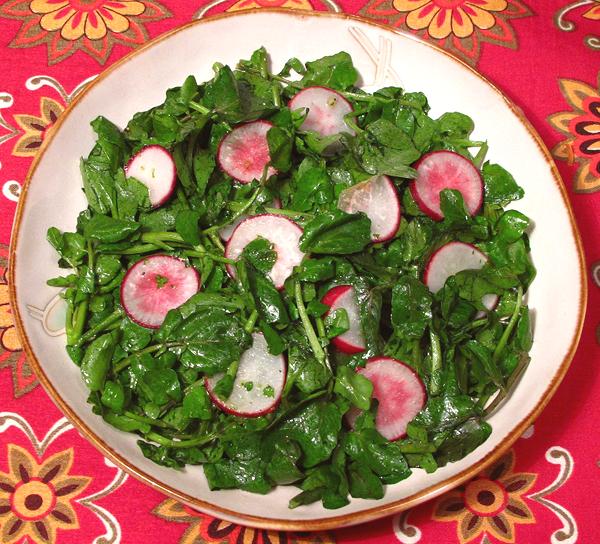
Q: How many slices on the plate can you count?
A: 11